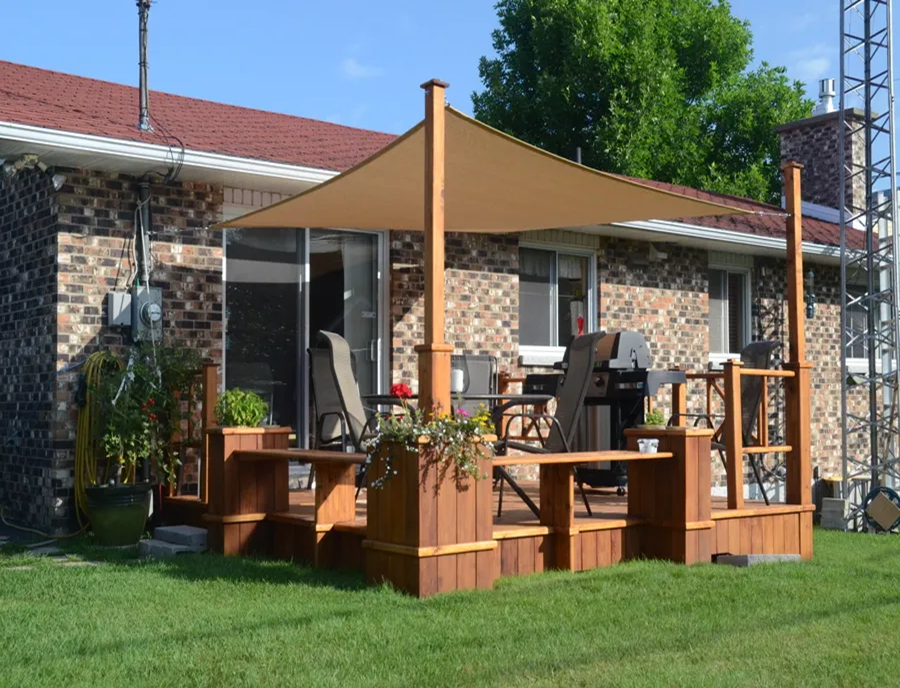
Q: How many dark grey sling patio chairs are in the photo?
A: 5